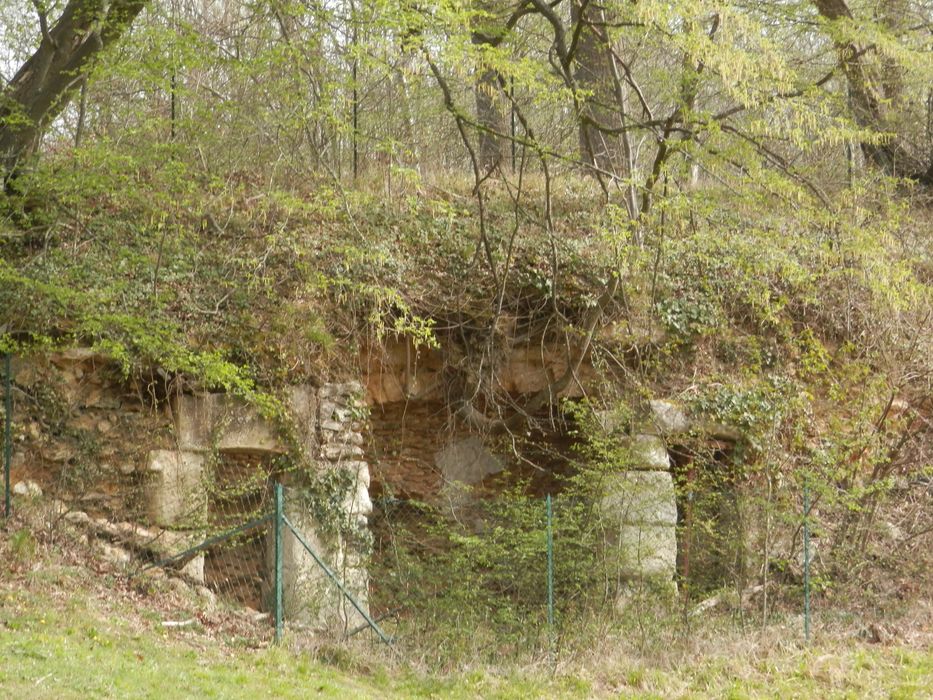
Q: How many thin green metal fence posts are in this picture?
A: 4